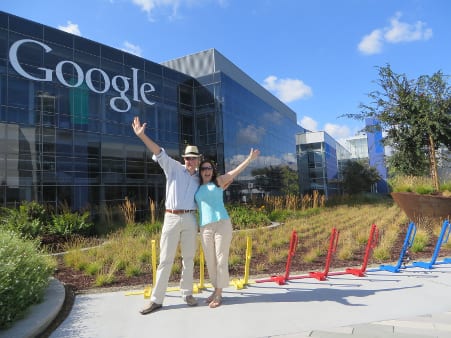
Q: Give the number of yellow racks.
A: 3